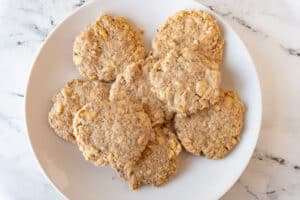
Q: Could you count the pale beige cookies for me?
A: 8